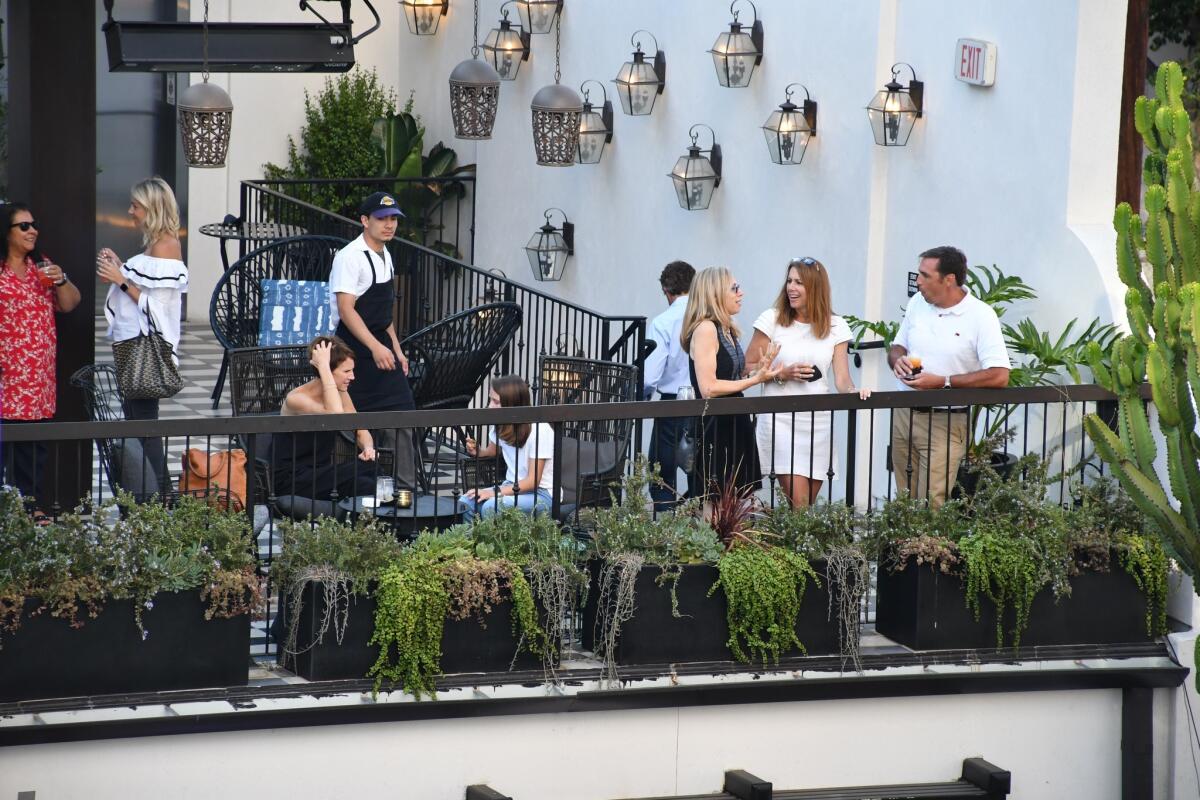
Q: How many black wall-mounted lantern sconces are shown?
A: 12